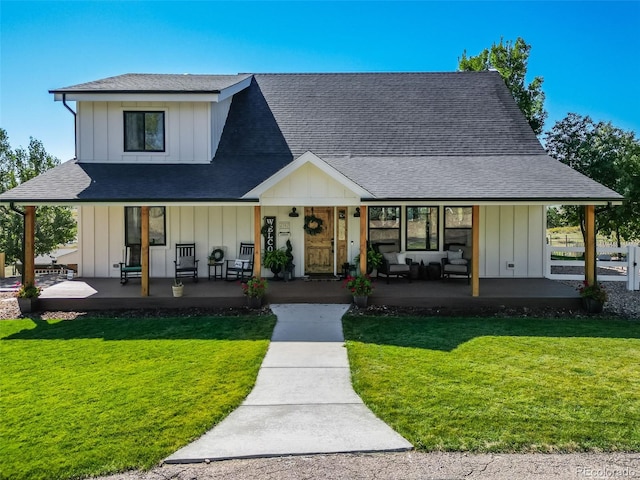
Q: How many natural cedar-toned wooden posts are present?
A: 6